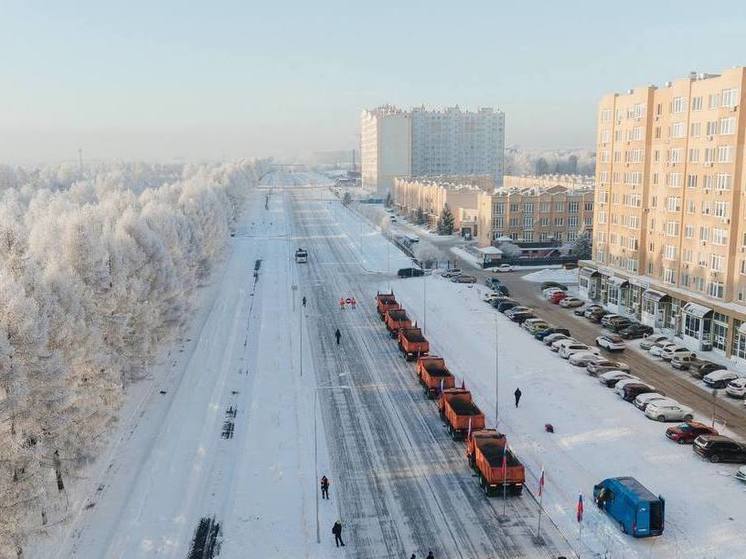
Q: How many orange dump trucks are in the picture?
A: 6